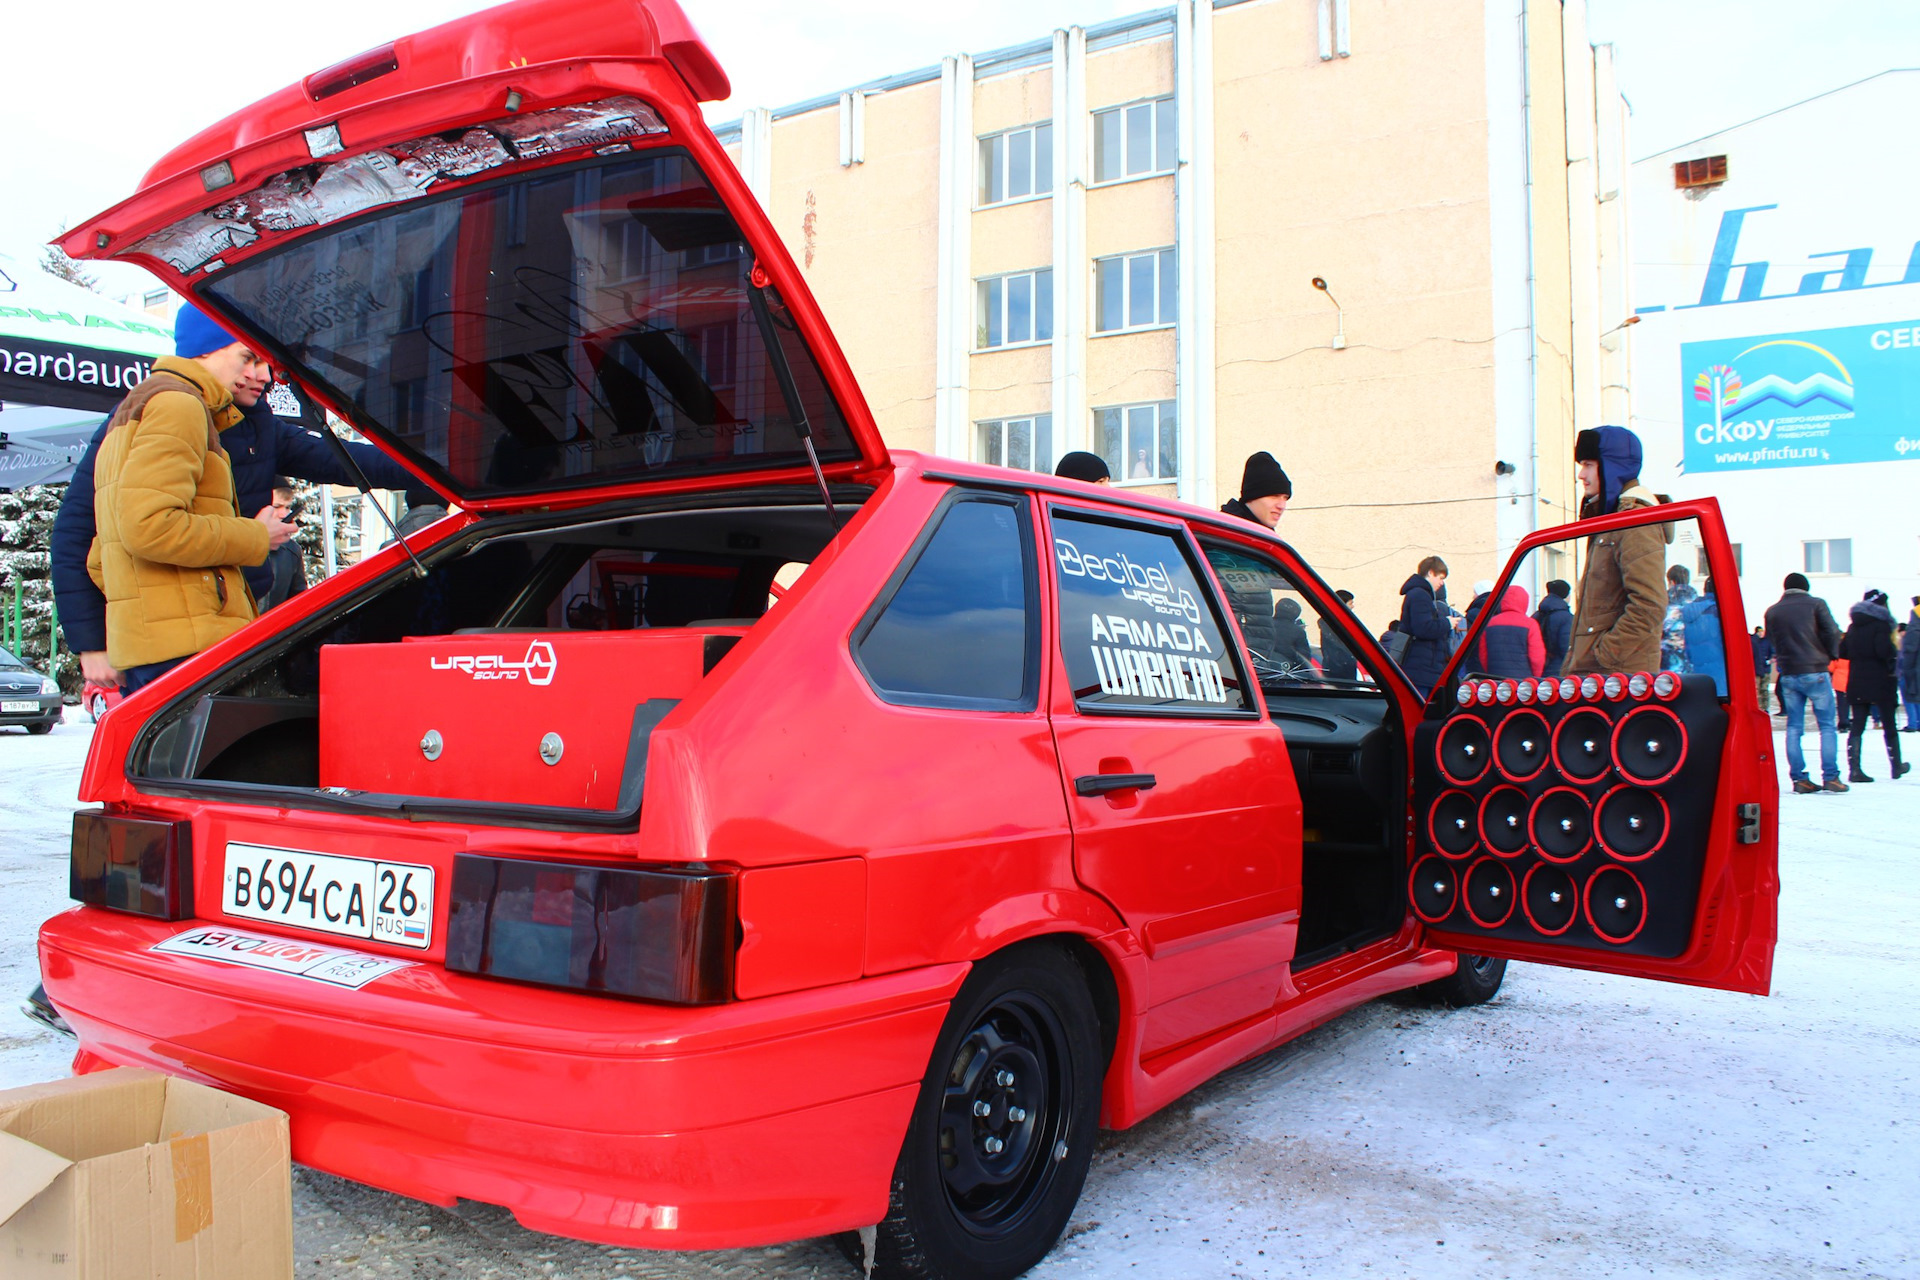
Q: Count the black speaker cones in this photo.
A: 12